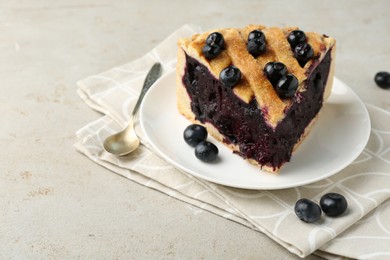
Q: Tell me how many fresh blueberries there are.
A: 14